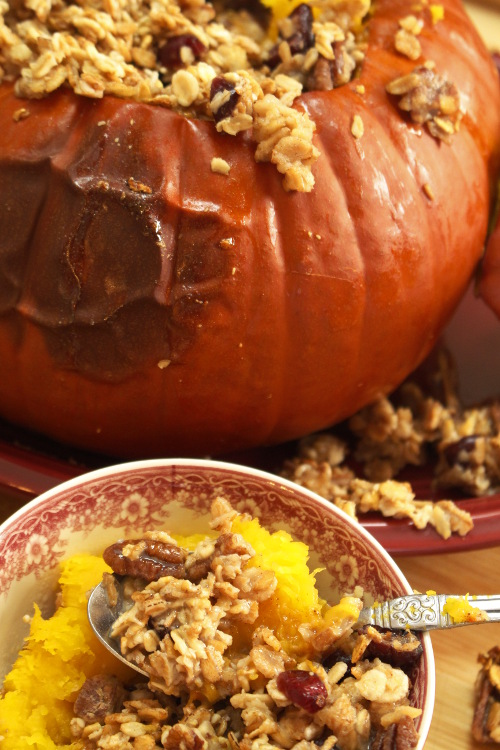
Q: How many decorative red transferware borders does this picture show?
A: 1